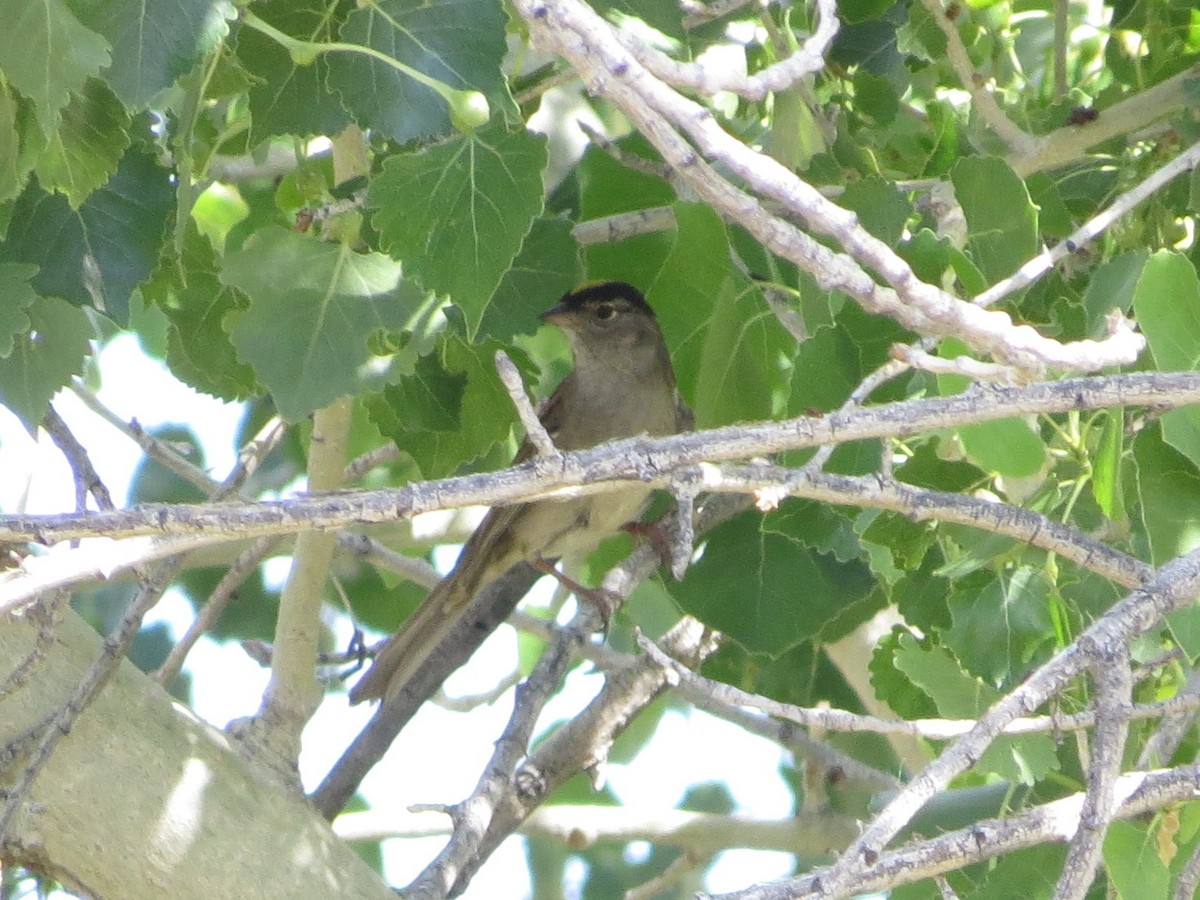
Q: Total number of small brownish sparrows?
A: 1